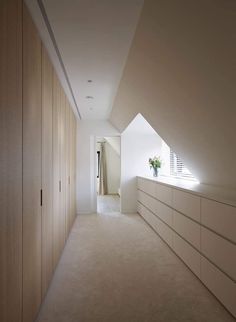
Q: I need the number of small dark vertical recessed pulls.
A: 3